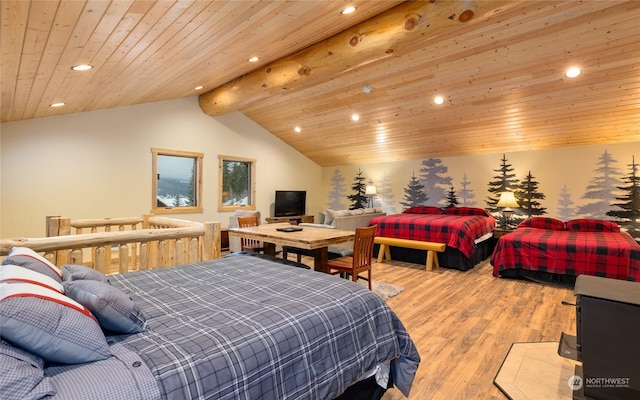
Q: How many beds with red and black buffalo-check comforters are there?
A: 2